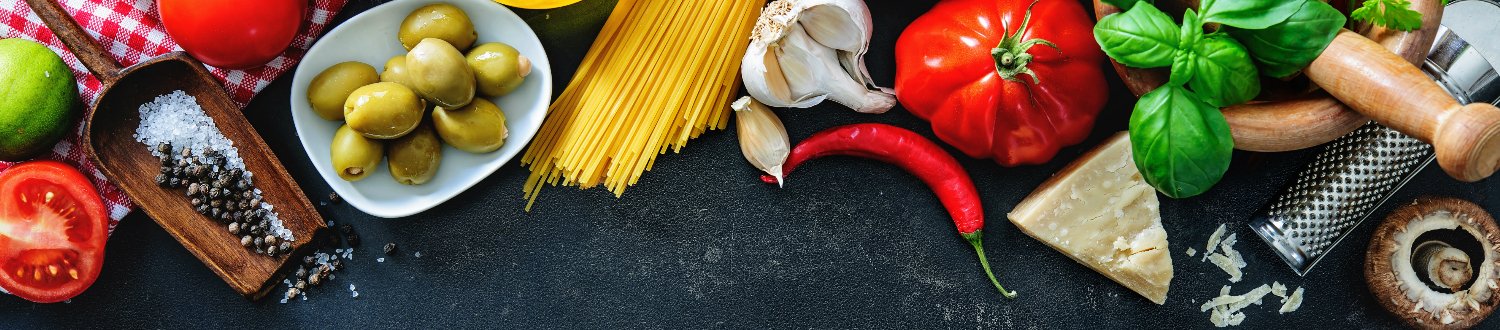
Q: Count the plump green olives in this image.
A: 9